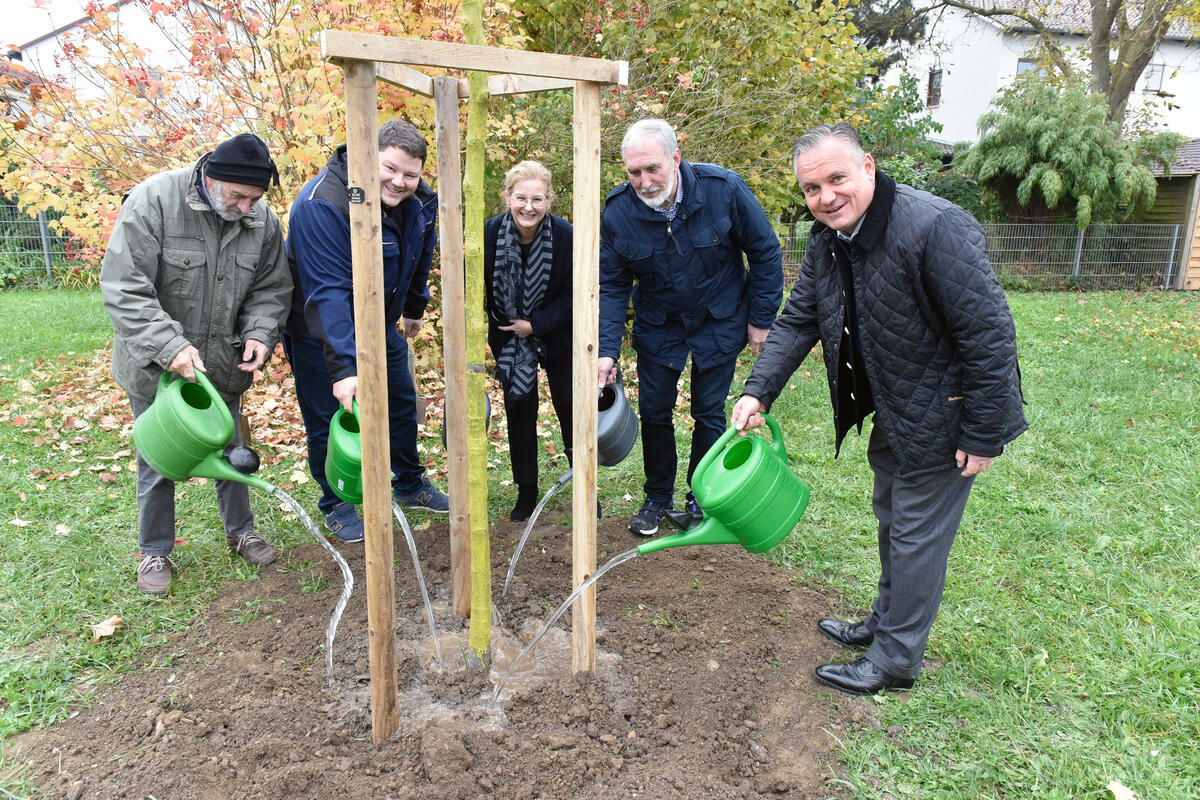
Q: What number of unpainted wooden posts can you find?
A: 3